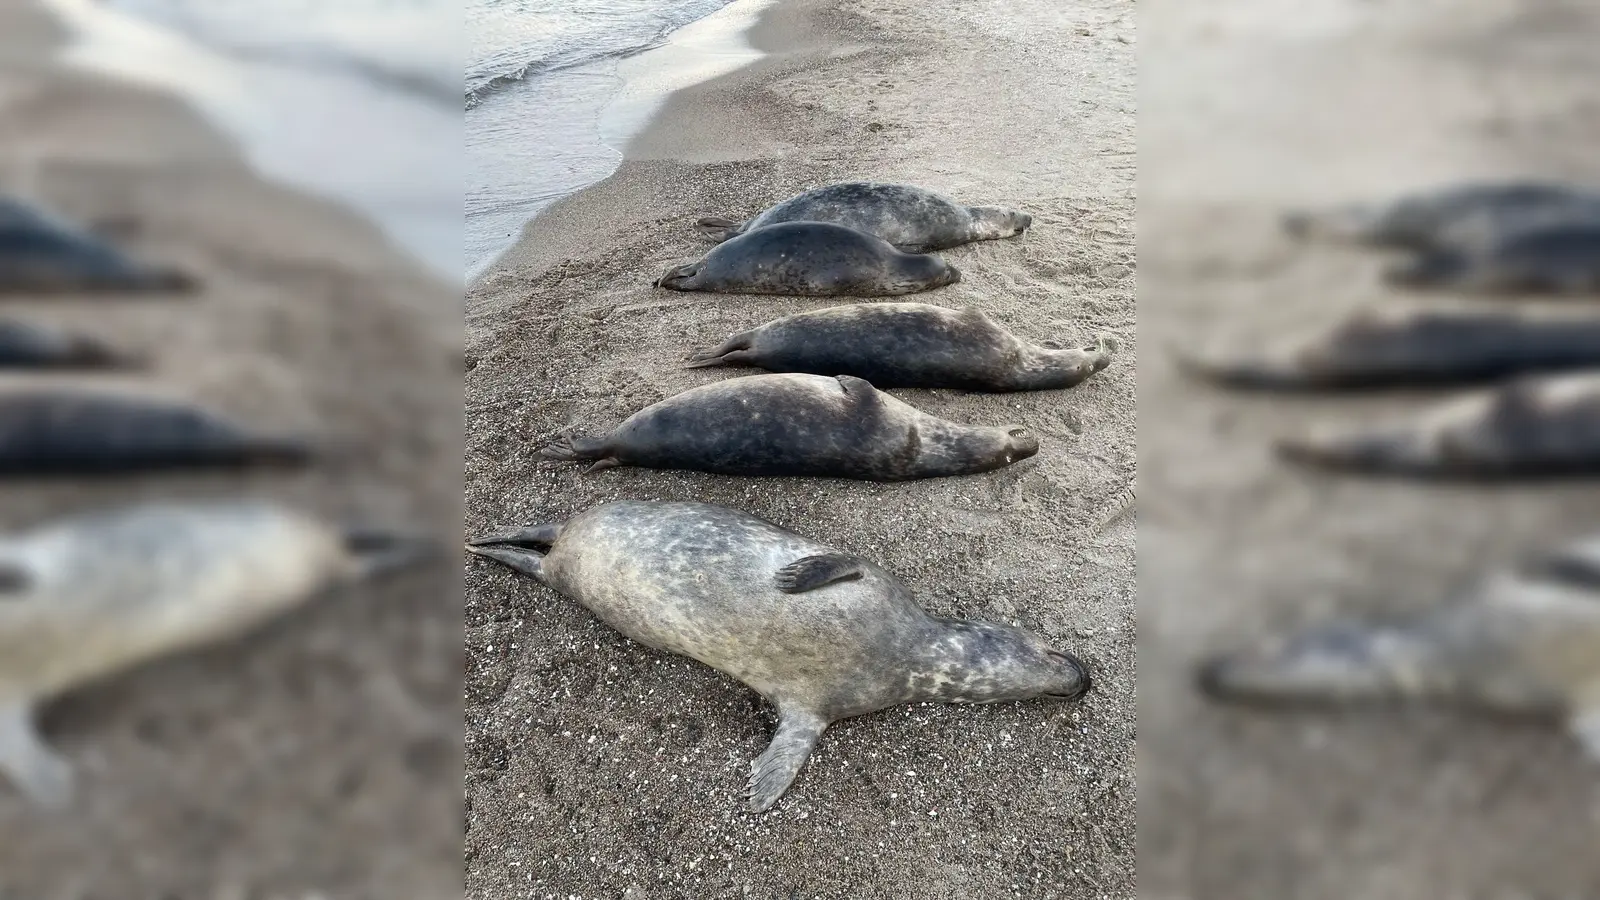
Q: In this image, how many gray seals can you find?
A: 5